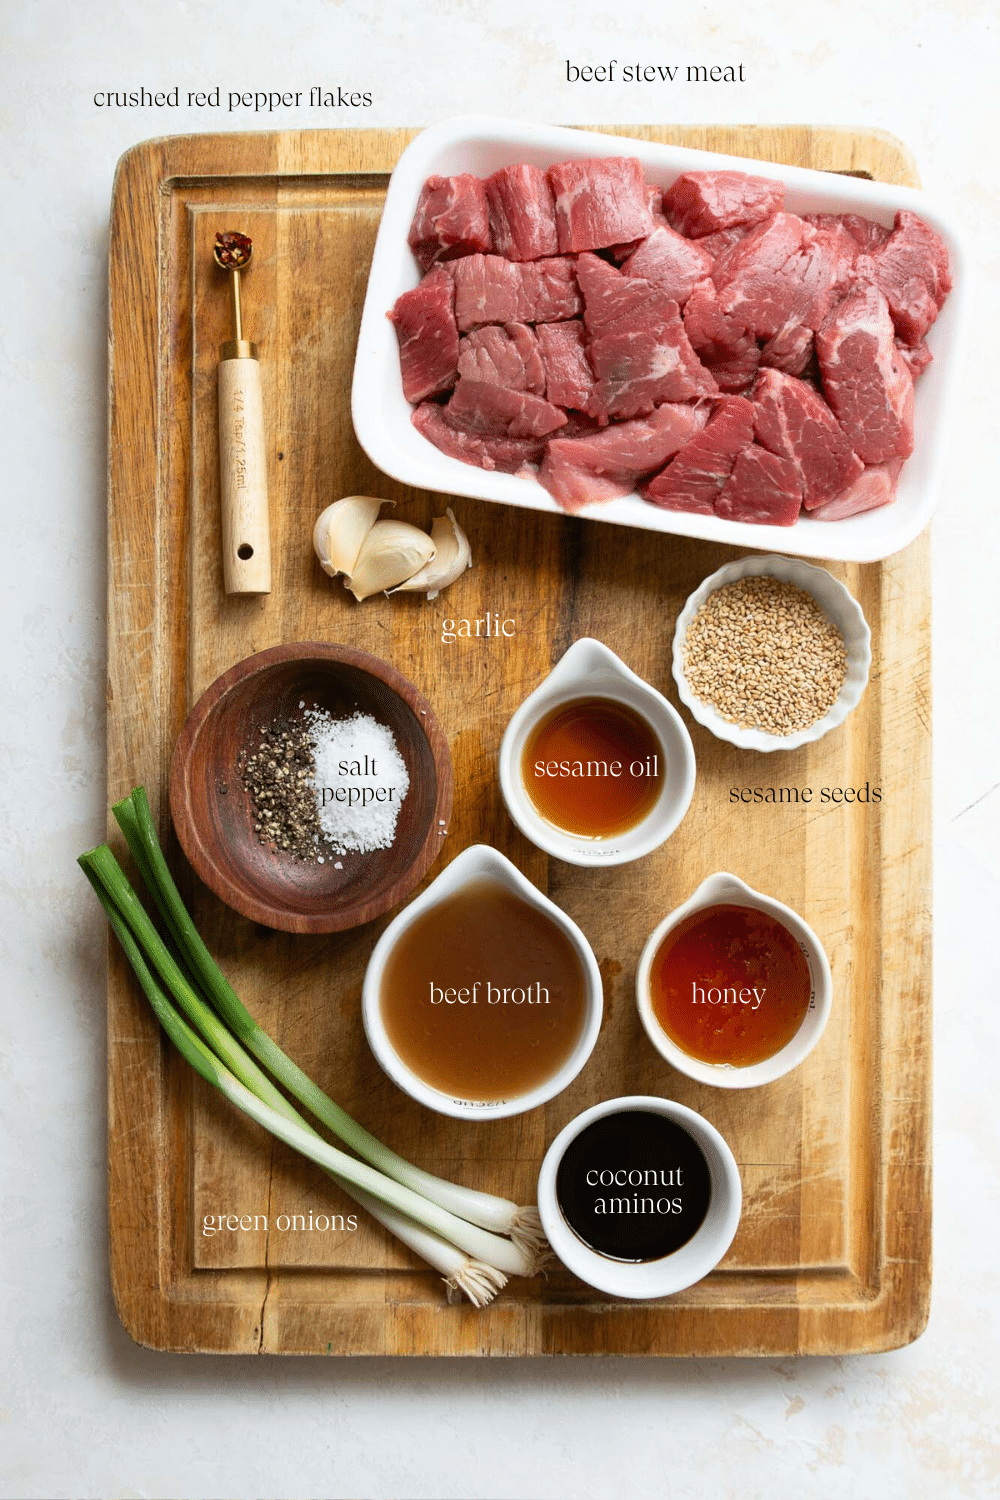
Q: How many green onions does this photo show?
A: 3